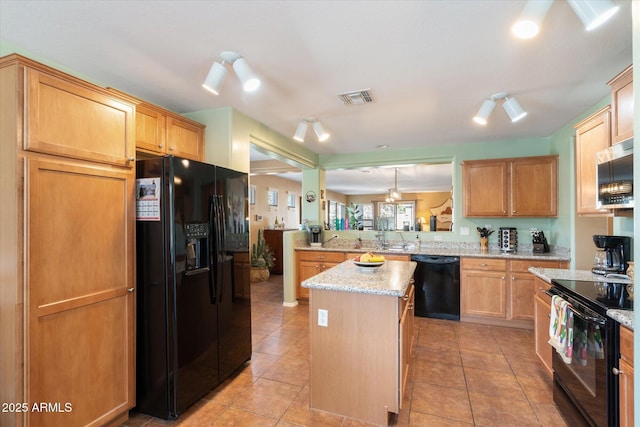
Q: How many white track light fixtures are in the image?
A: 4